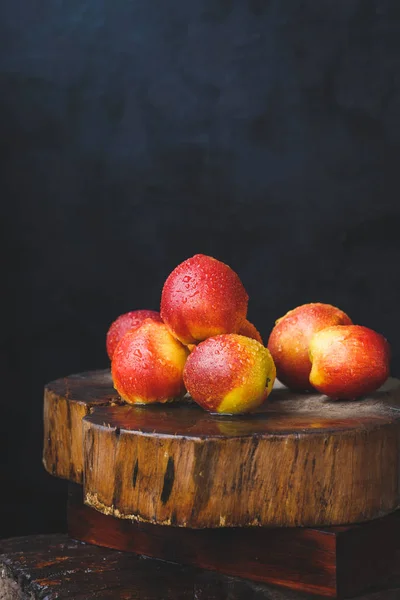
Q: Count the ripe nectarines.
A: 7